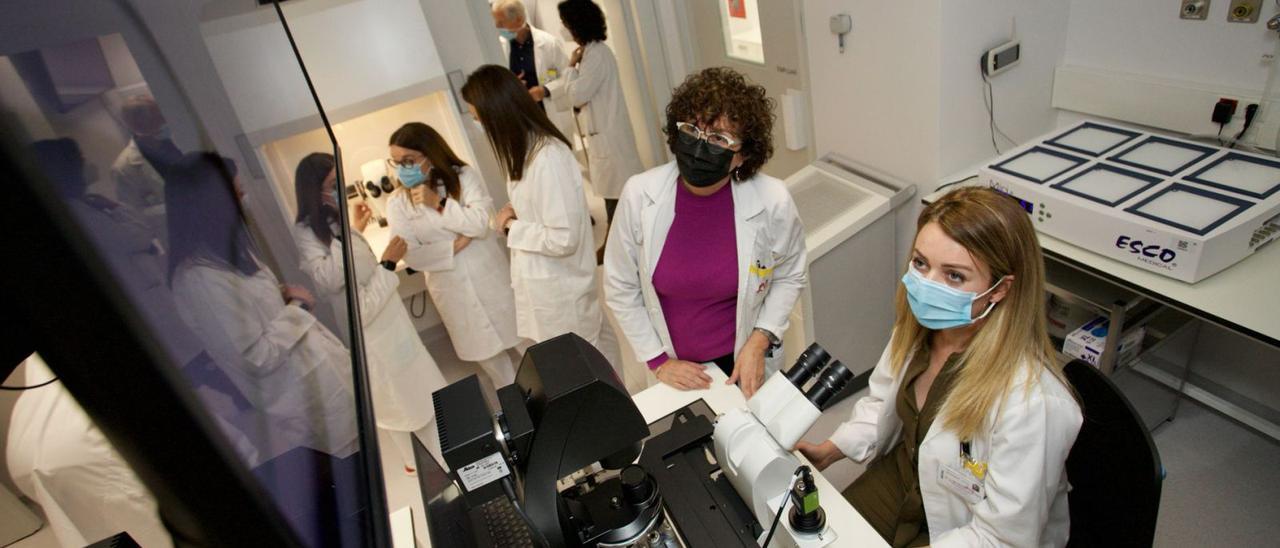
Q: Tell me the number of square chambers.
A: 6